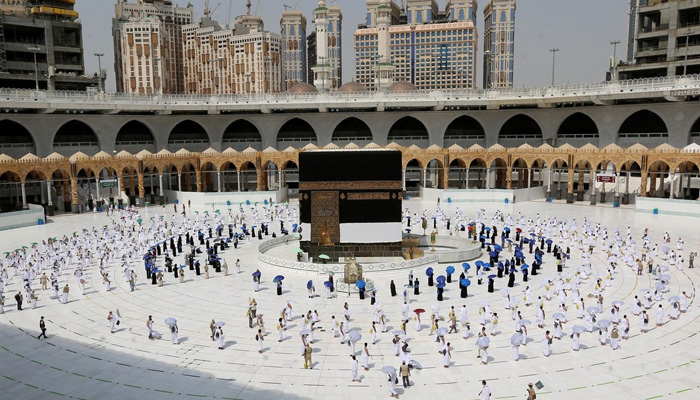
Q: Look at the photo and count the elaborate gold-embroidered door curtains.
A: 1